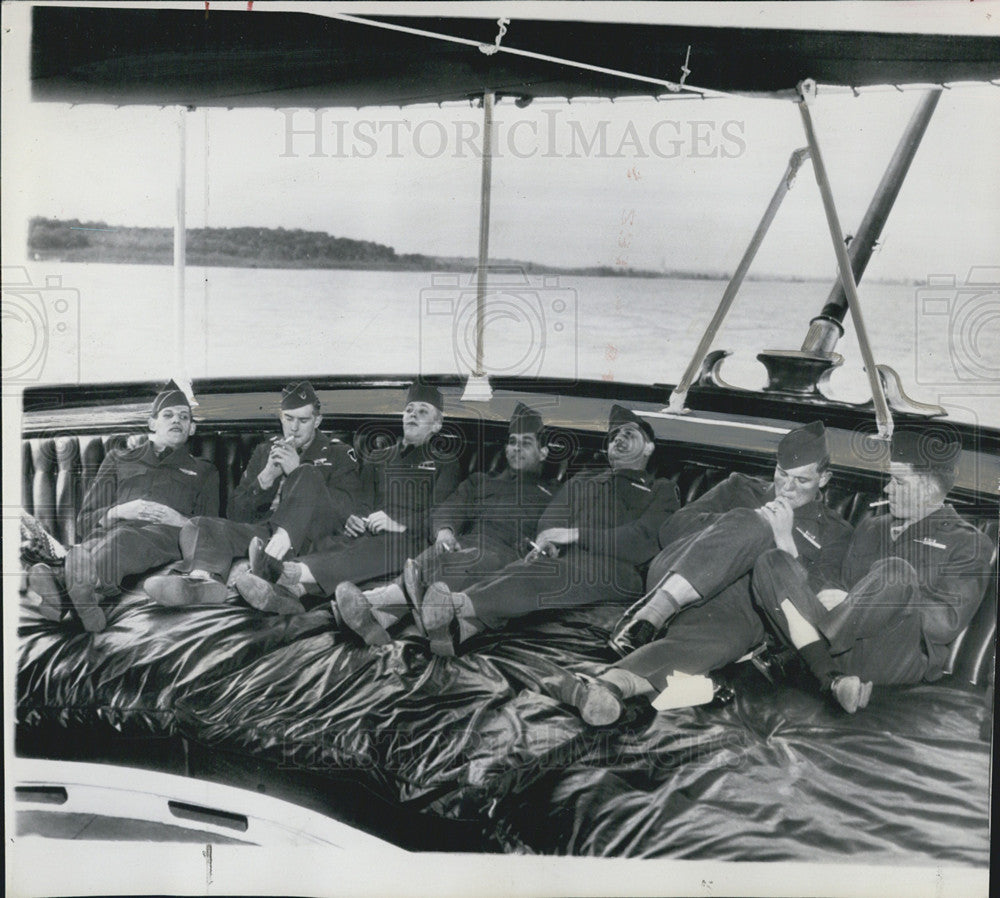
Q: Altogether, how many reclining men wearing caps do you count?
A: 7